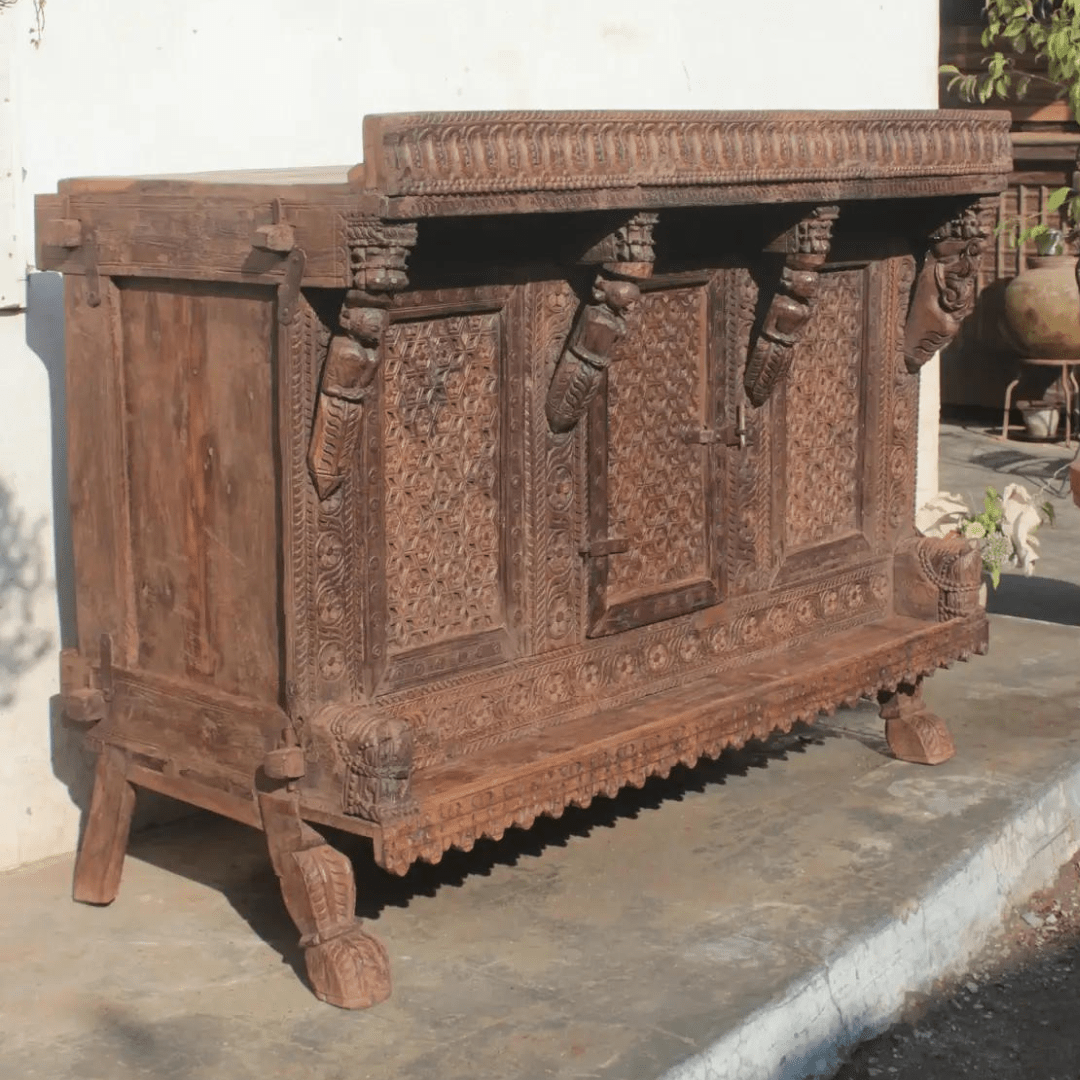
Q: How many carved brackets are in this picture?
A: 4